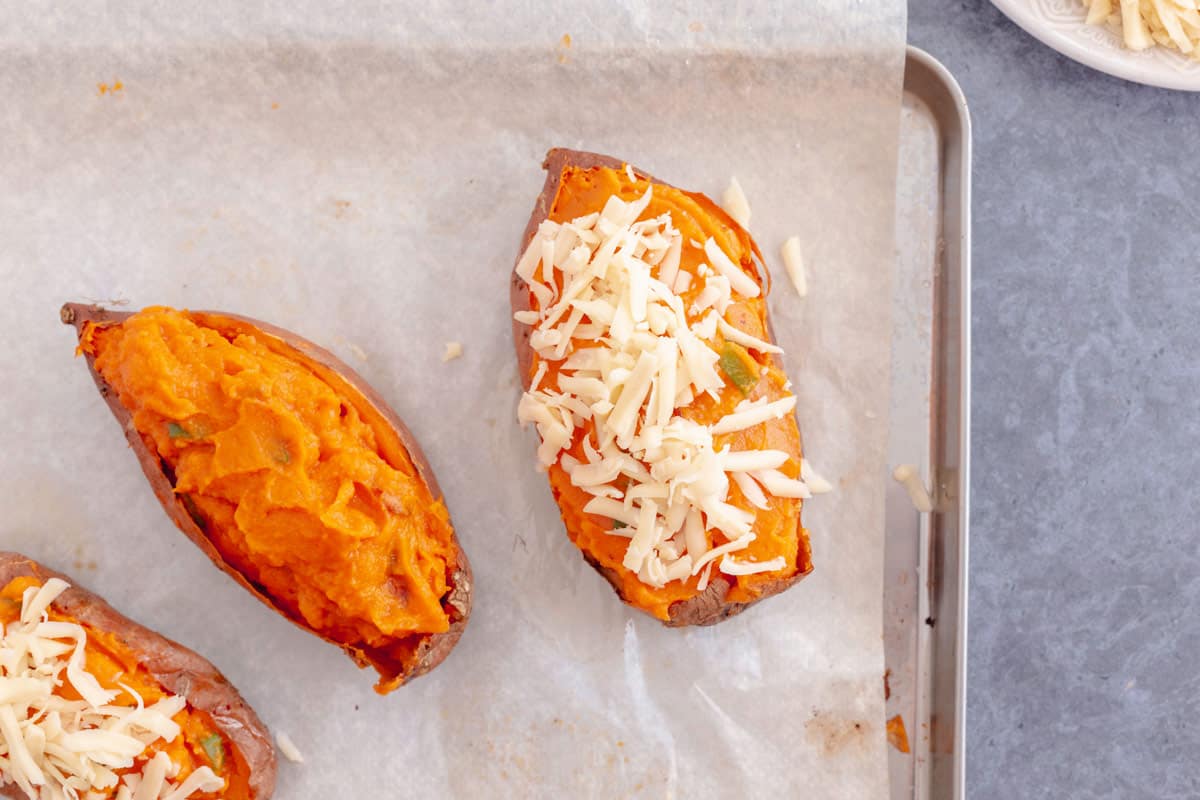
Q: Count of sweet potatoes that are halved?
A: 3